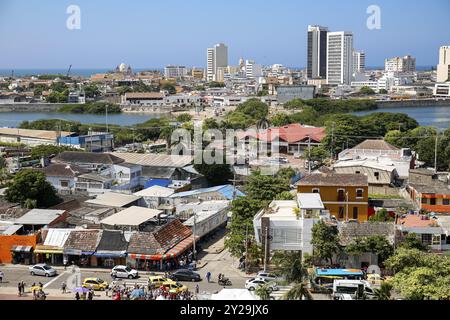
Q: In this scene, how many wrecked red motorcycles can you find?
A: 0